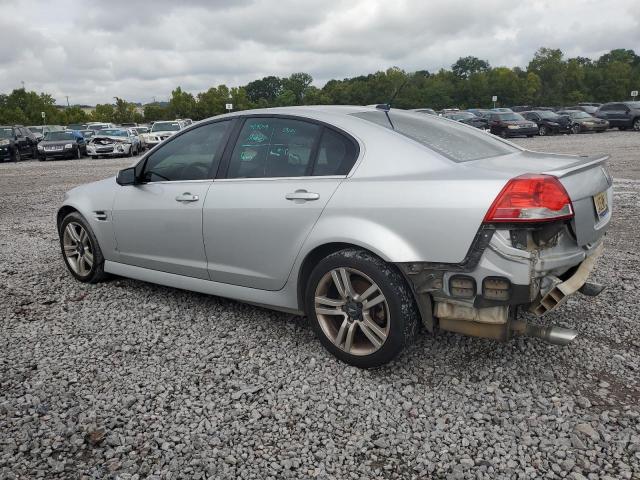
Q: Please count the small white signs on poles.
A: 4